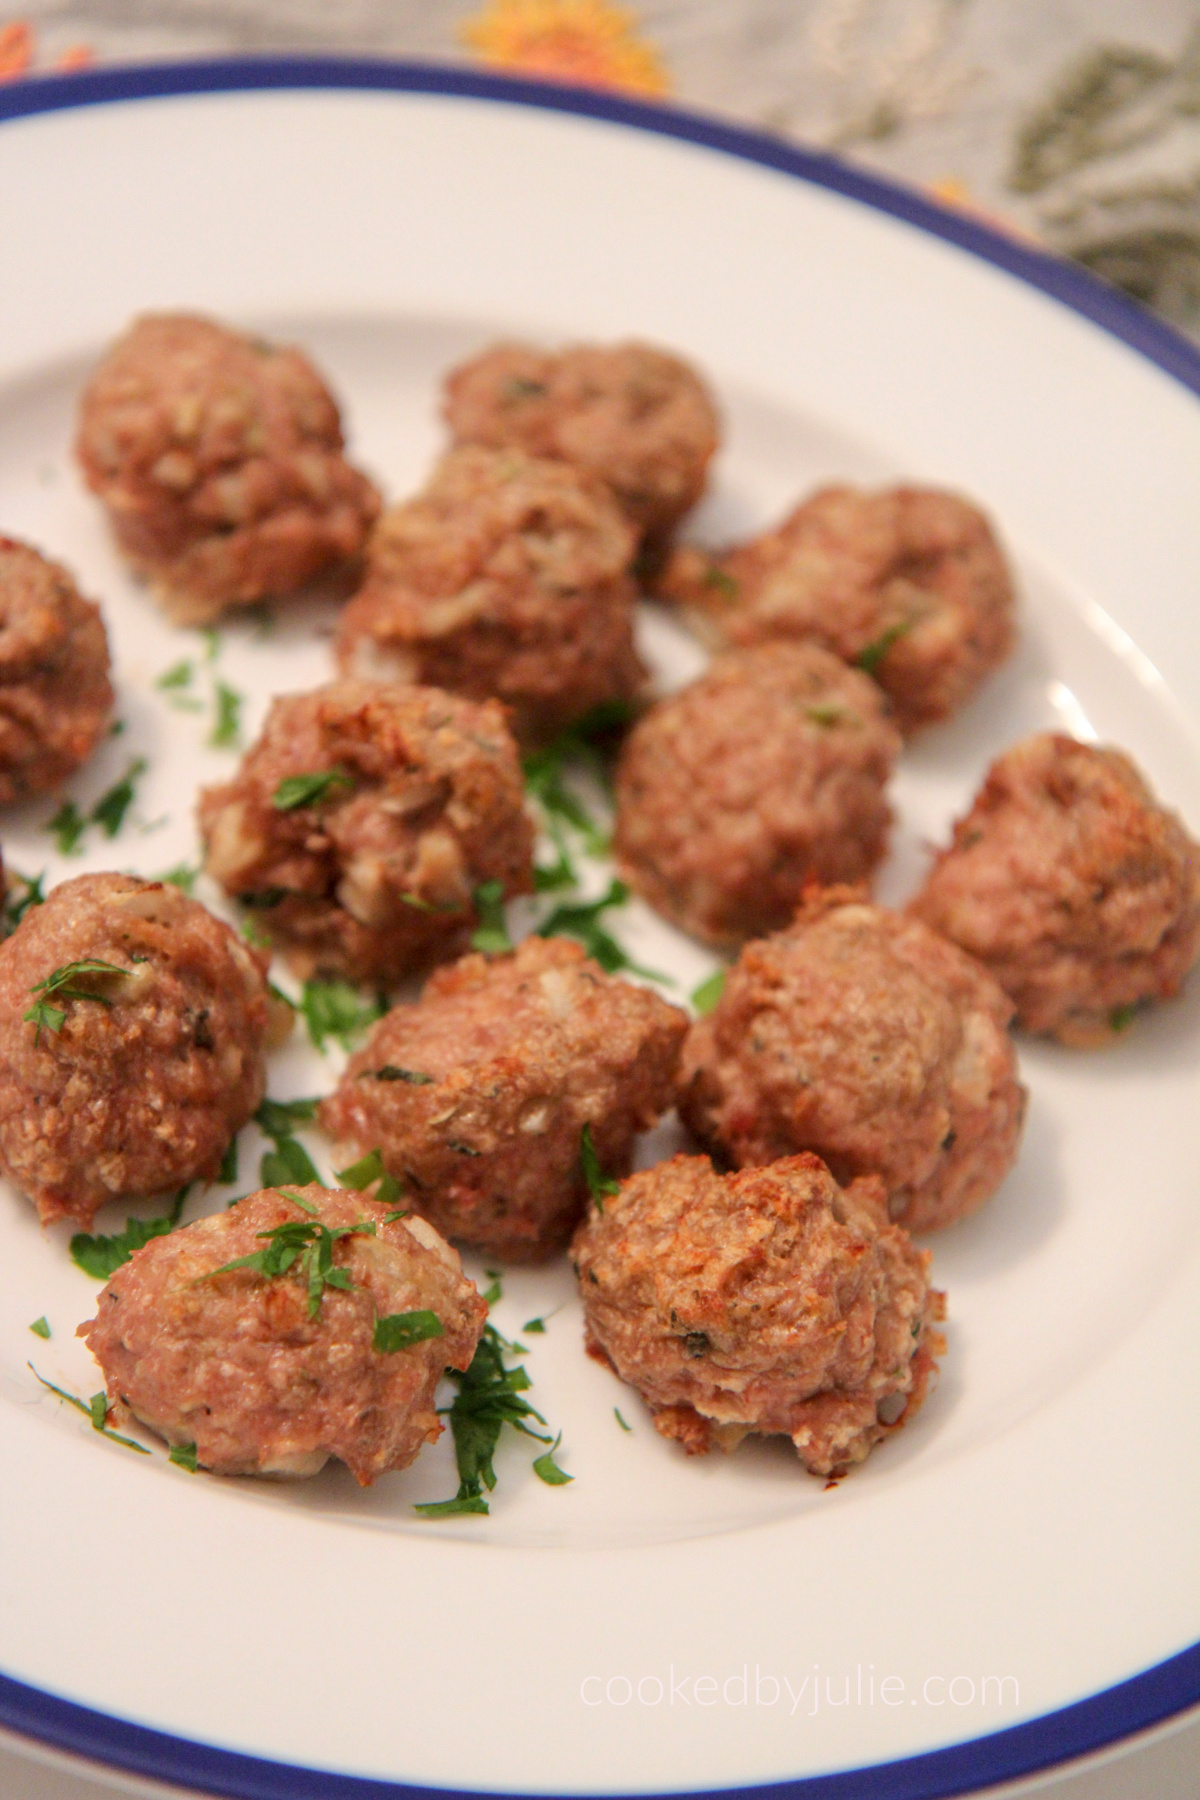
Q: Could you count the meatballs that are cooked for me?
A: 13